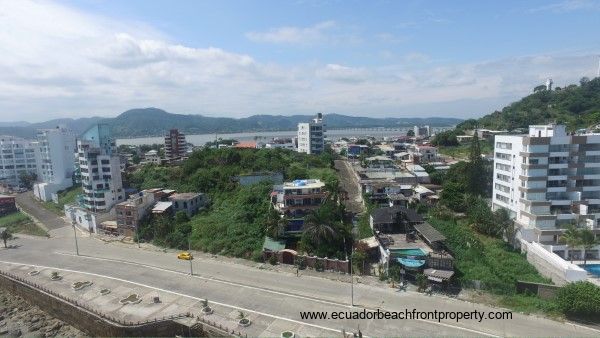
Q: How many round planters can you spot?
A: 6